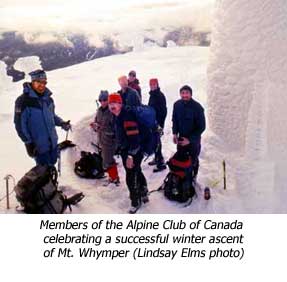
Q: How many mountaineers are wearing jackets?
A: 7